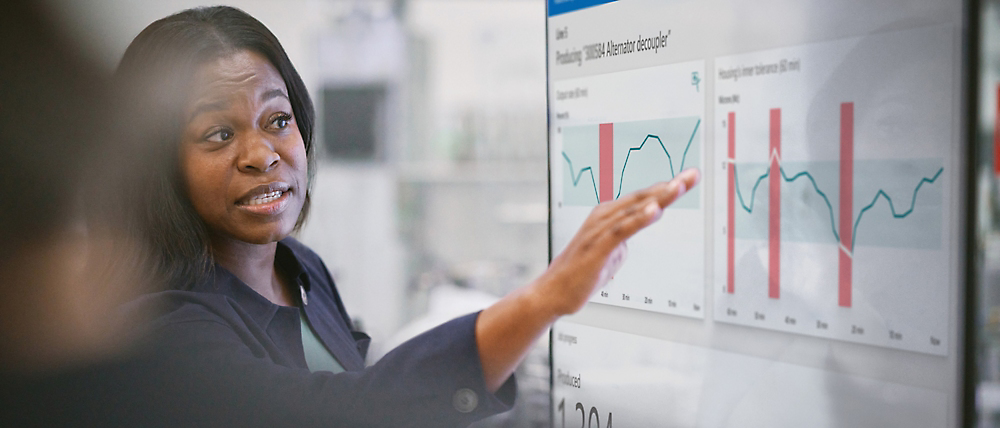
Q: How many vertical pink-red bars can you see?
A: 4